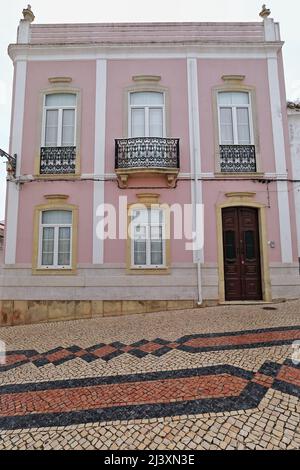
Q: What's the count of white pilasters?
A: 4